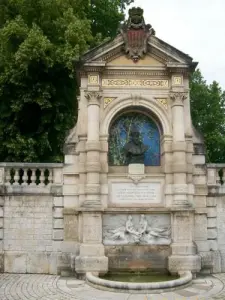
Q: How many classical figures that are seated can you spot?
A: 2